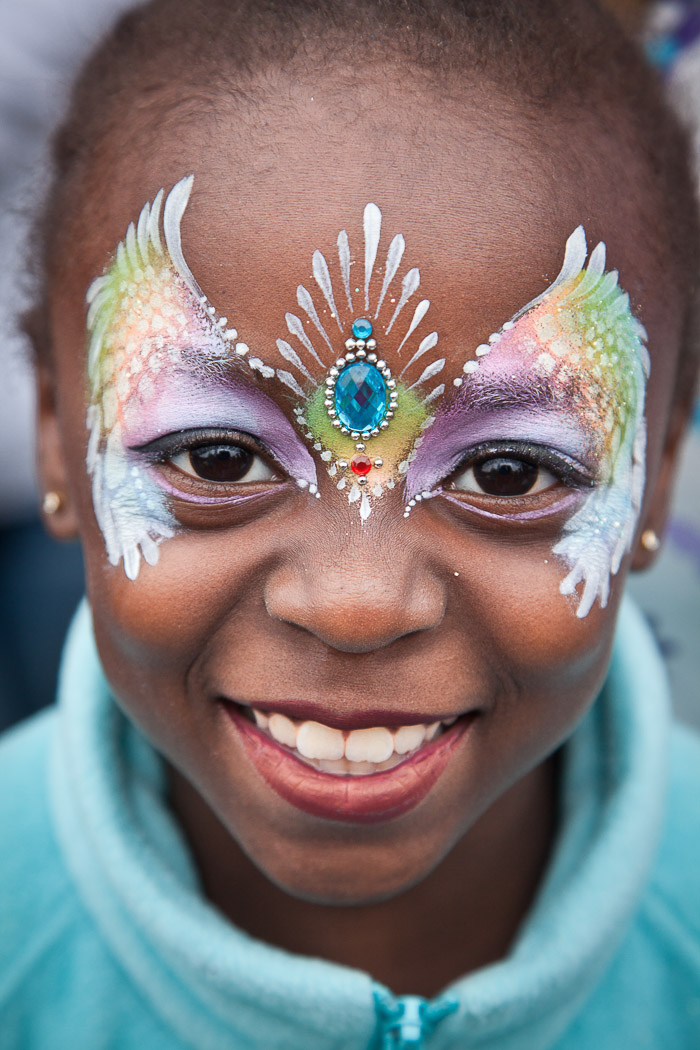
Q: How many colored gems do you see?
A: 3